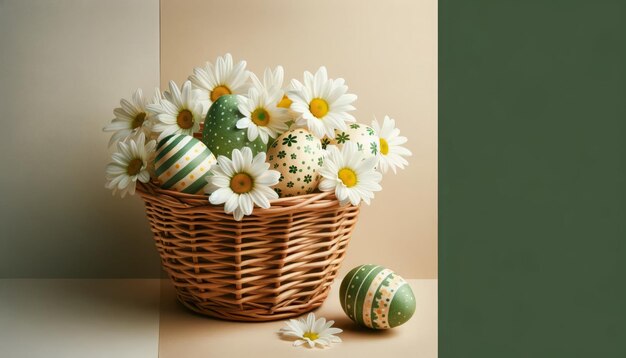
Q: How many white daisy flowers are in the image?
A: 11